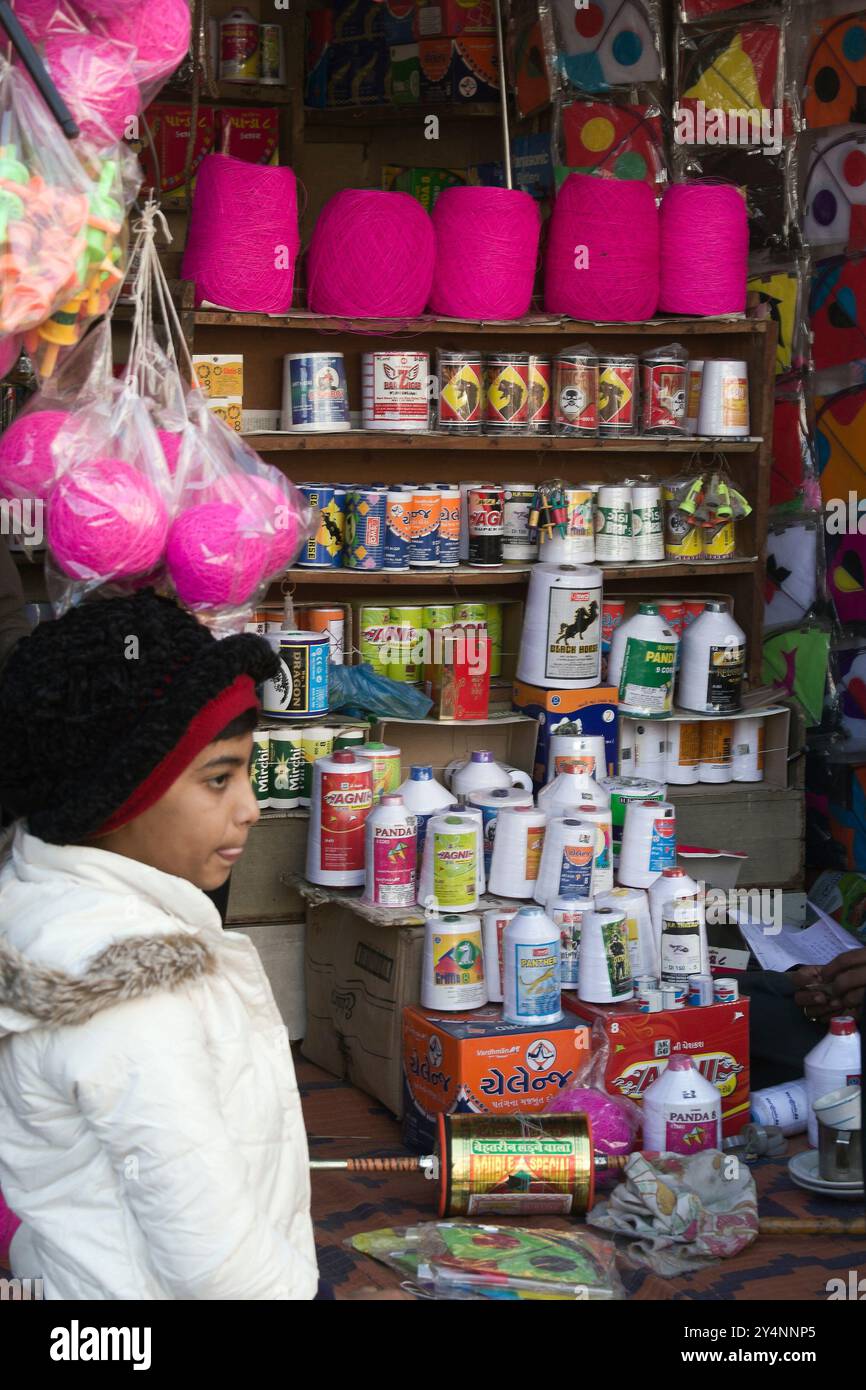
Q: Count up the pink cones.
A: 5